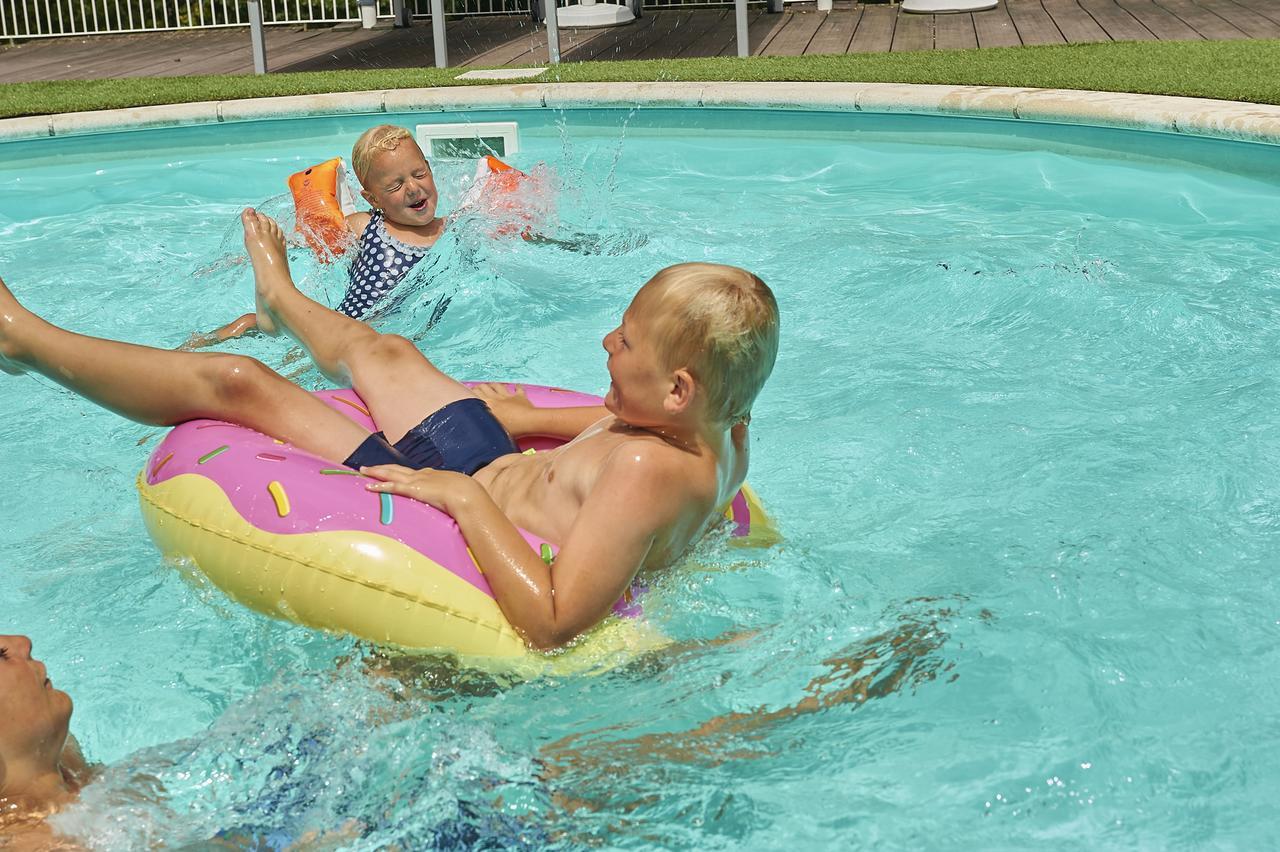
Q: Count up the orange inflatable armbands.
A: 2